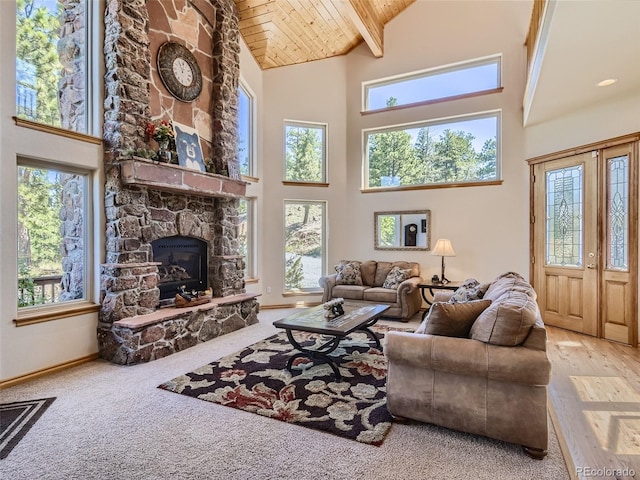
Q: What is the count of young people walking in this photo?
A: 0